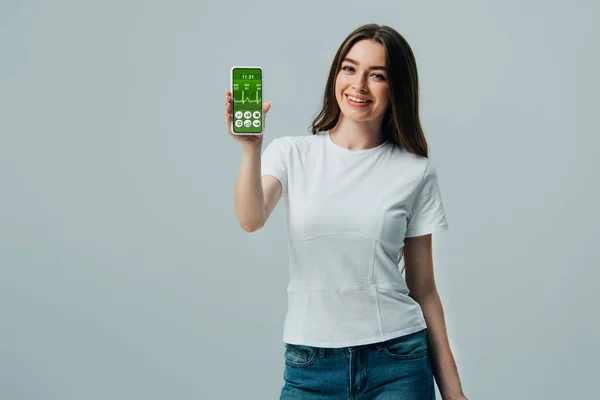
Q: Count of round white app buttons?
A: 6